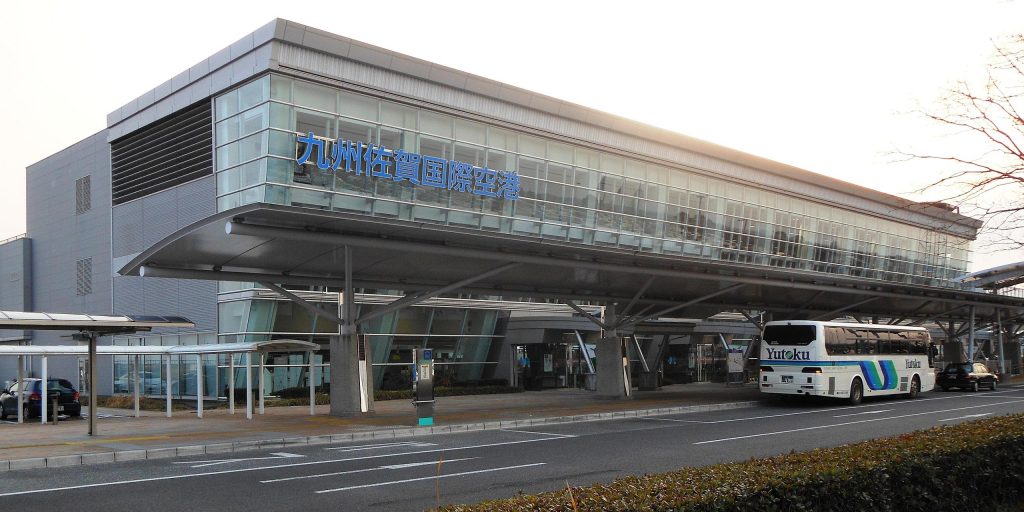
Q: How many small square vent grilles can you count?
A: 2